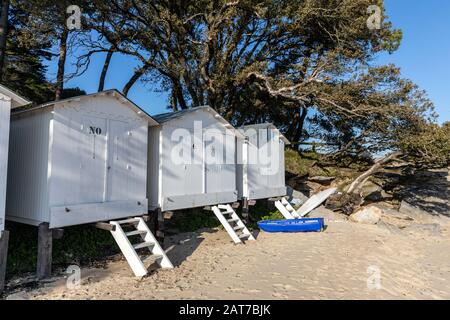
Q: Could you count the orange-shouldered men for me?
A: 0